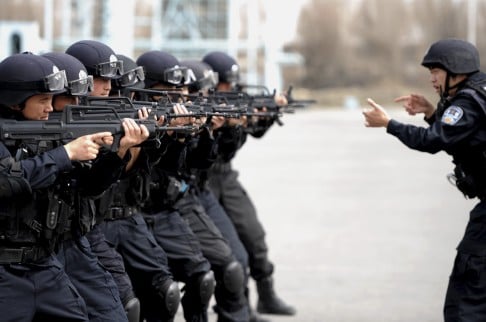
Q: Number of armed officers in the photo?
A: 7